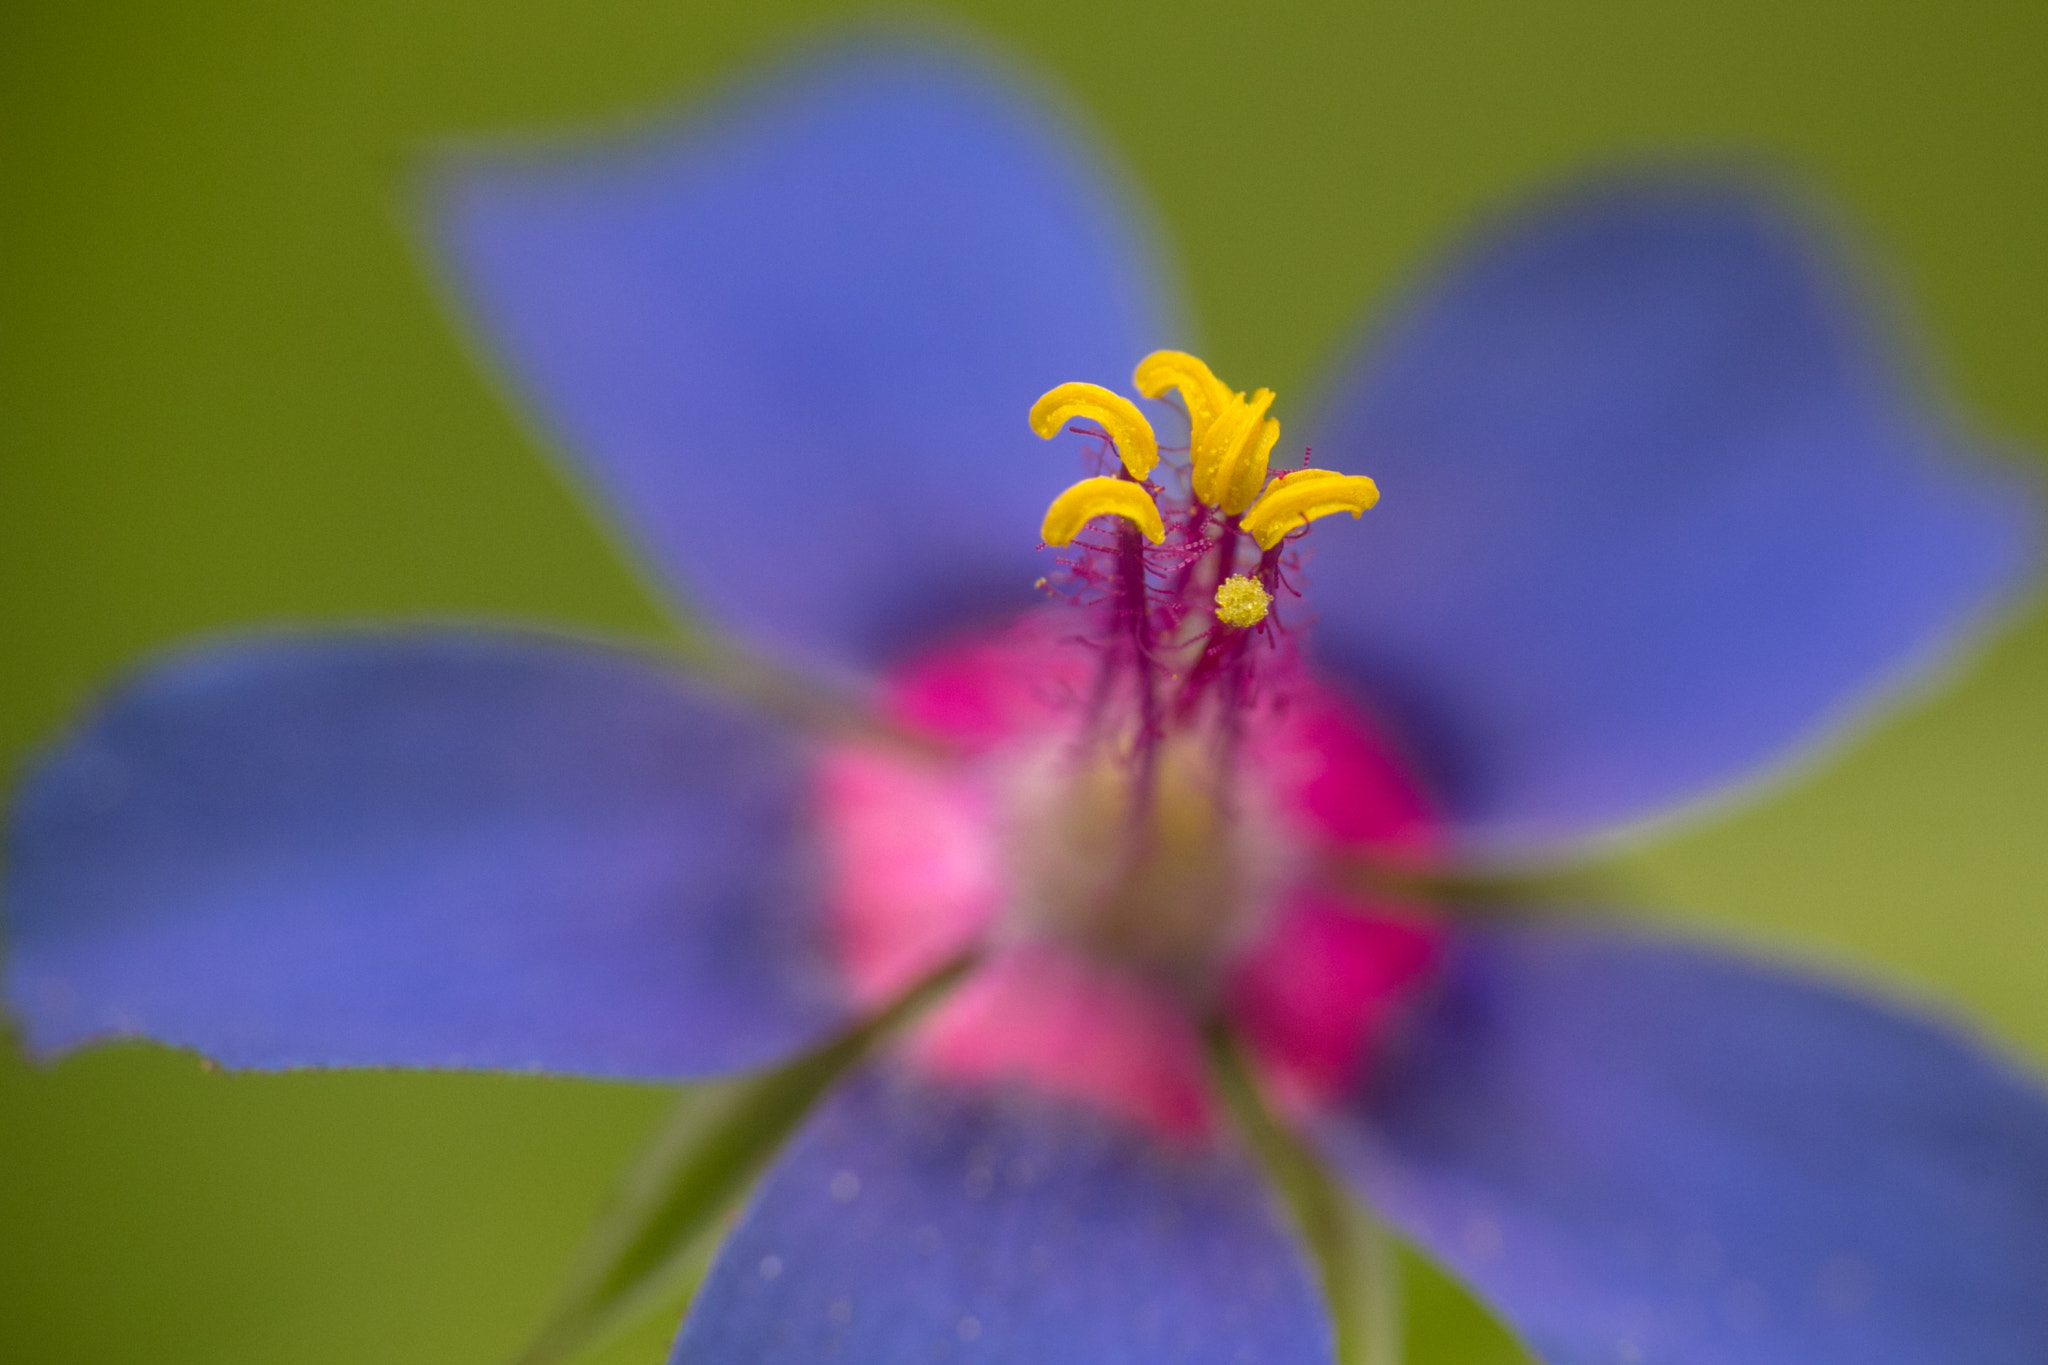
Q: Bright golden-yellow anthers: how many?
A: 5